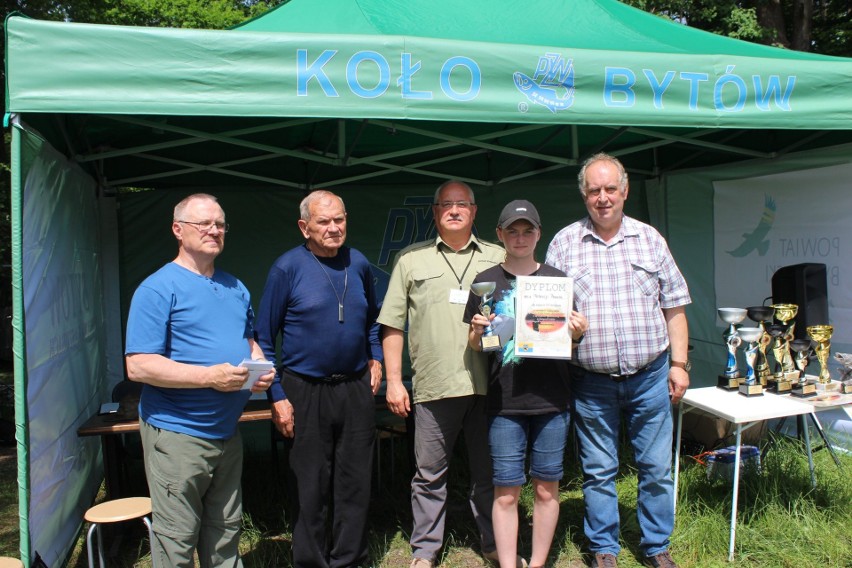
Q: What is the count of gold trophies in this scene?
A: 2